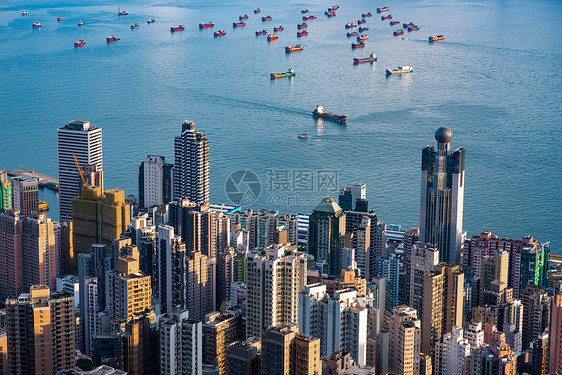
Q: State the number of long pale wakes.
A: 2